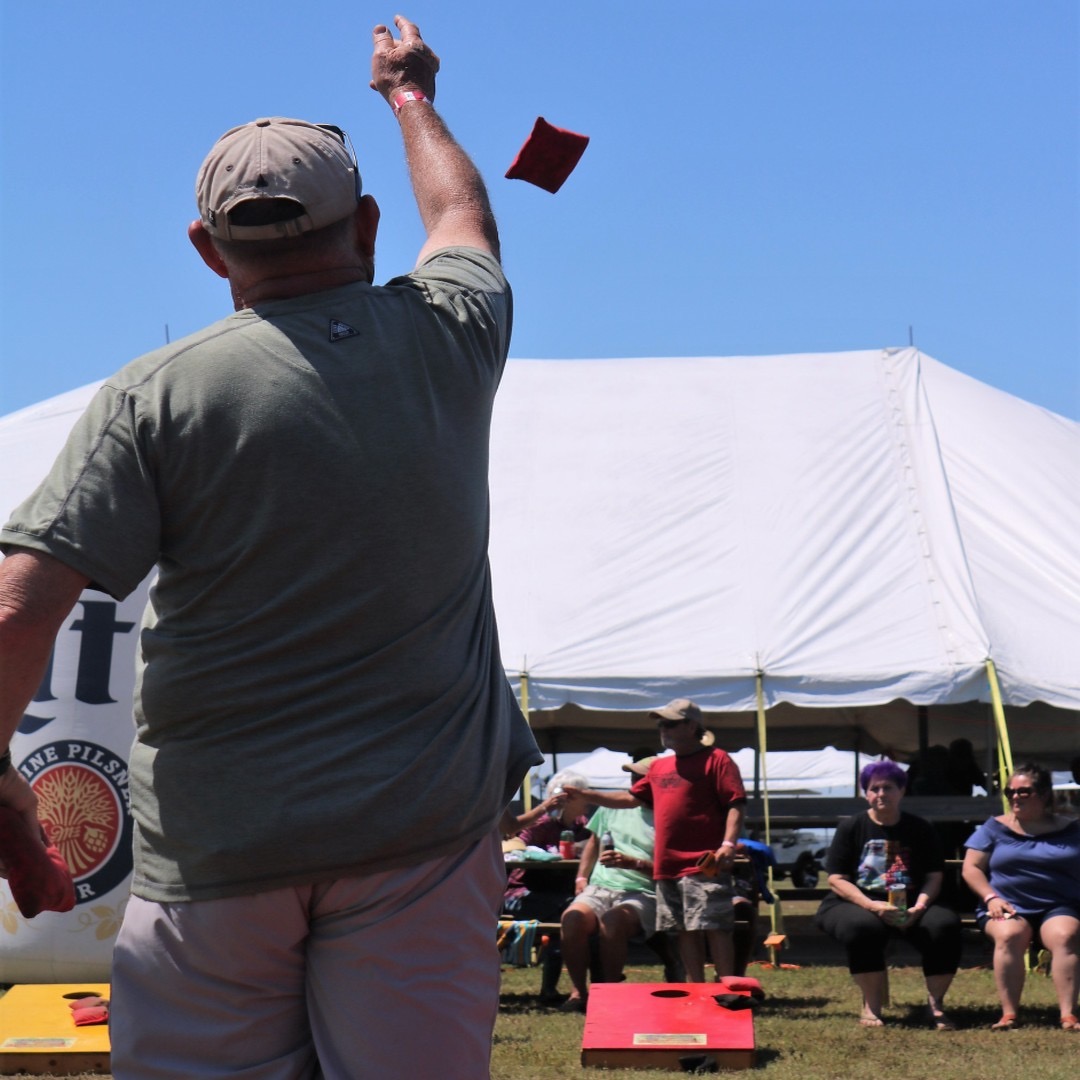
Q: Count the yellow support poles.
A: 3